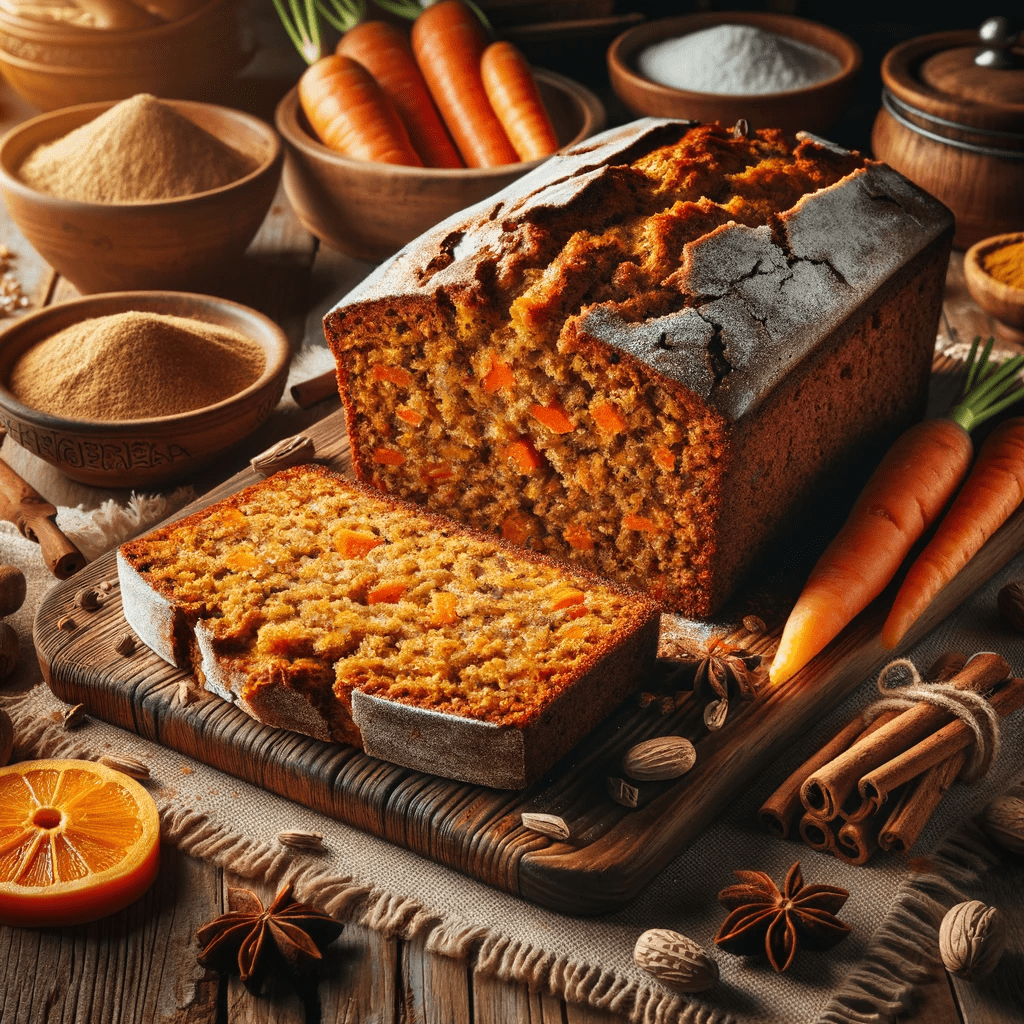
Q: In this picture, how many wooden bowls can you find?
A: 6